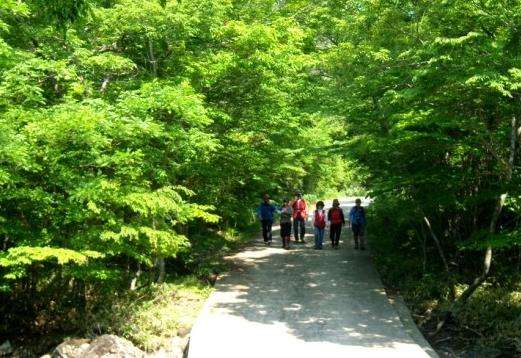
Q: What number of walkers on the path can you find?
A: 6